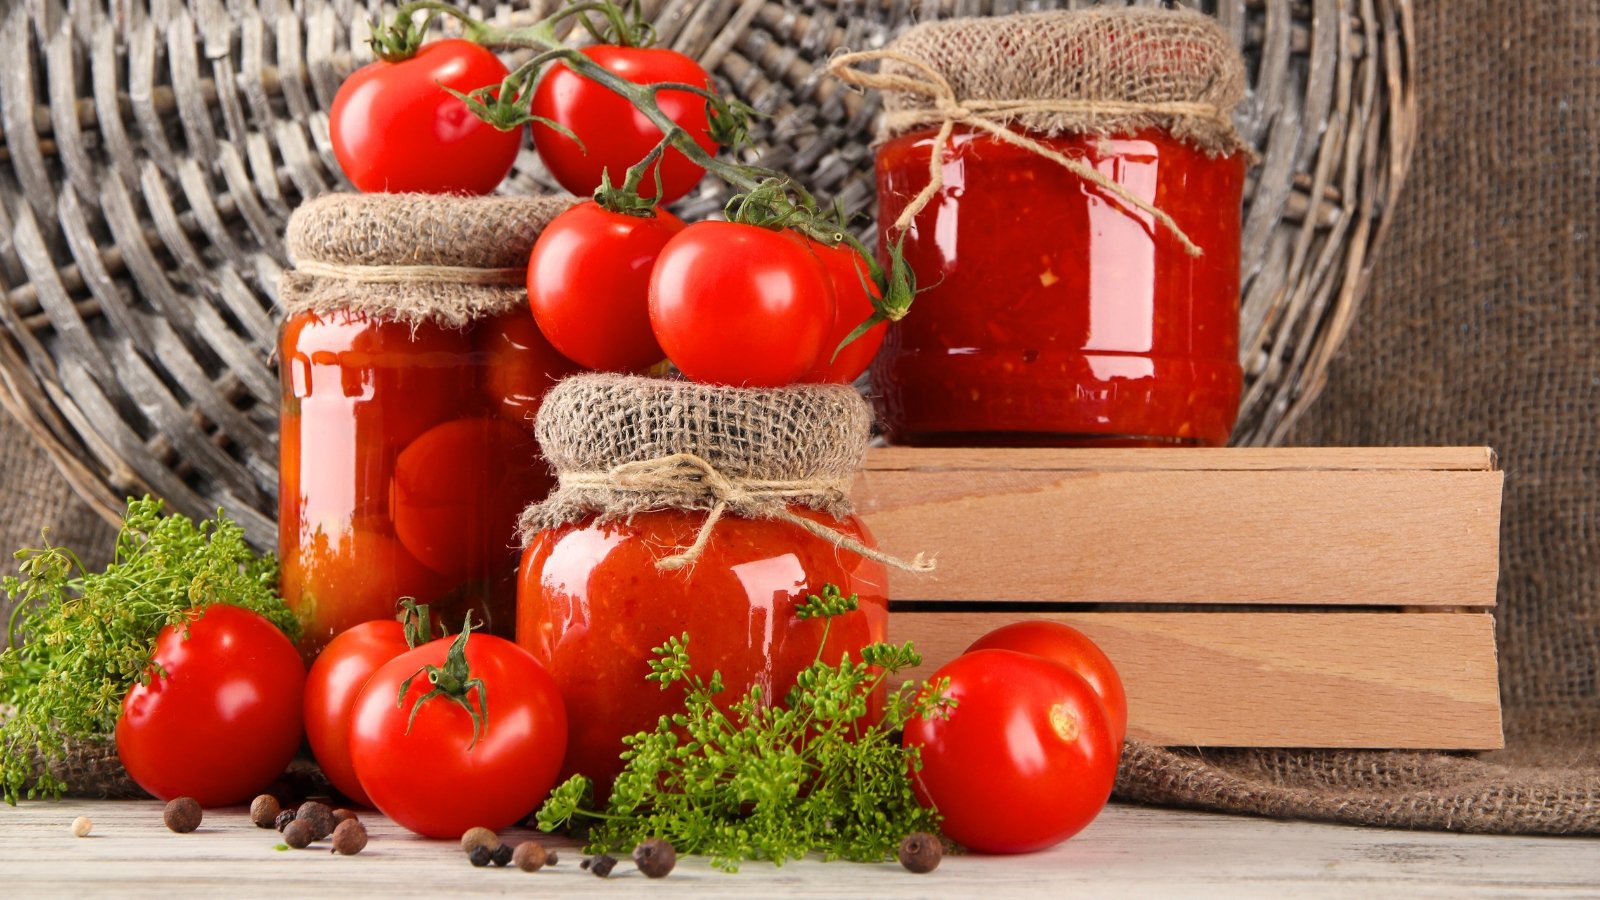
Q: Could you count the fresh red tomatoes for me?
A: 10